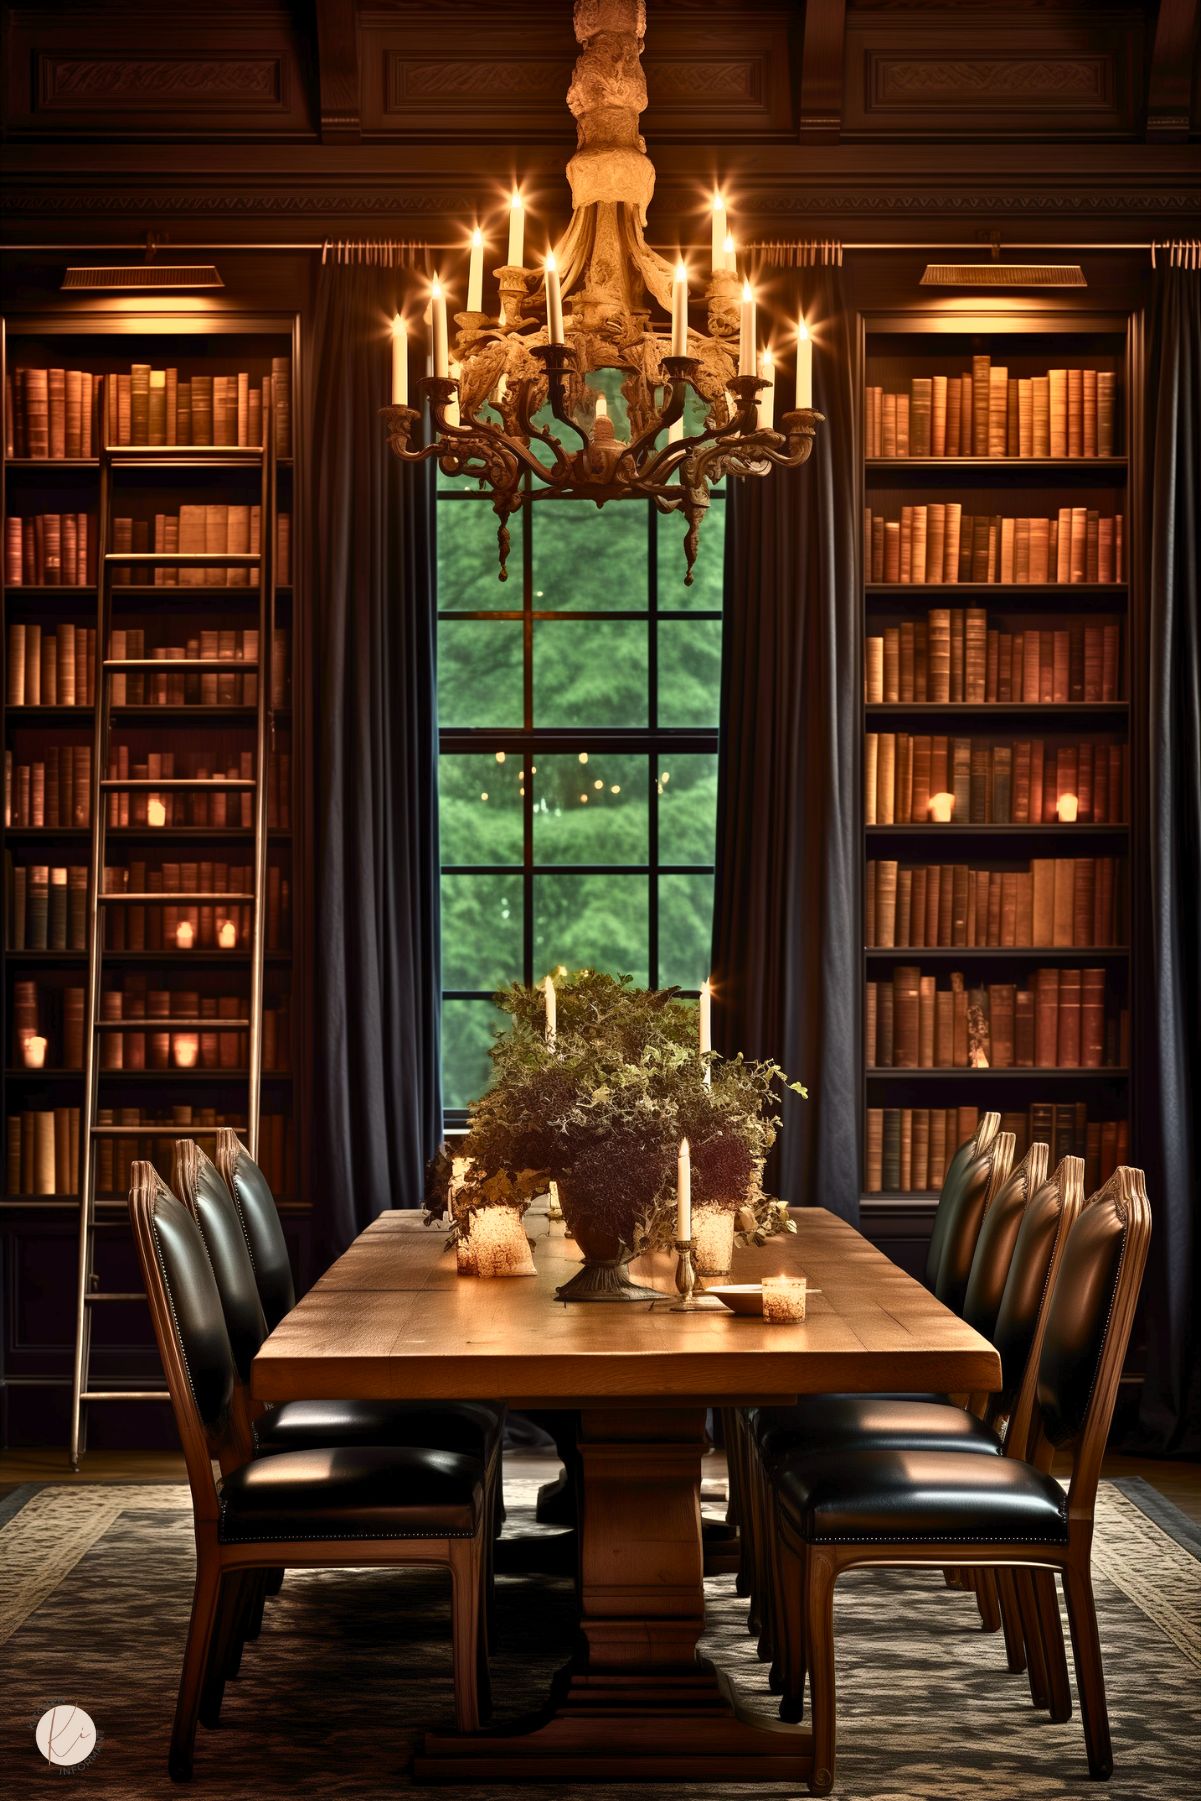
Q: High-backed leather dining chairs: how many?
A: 8